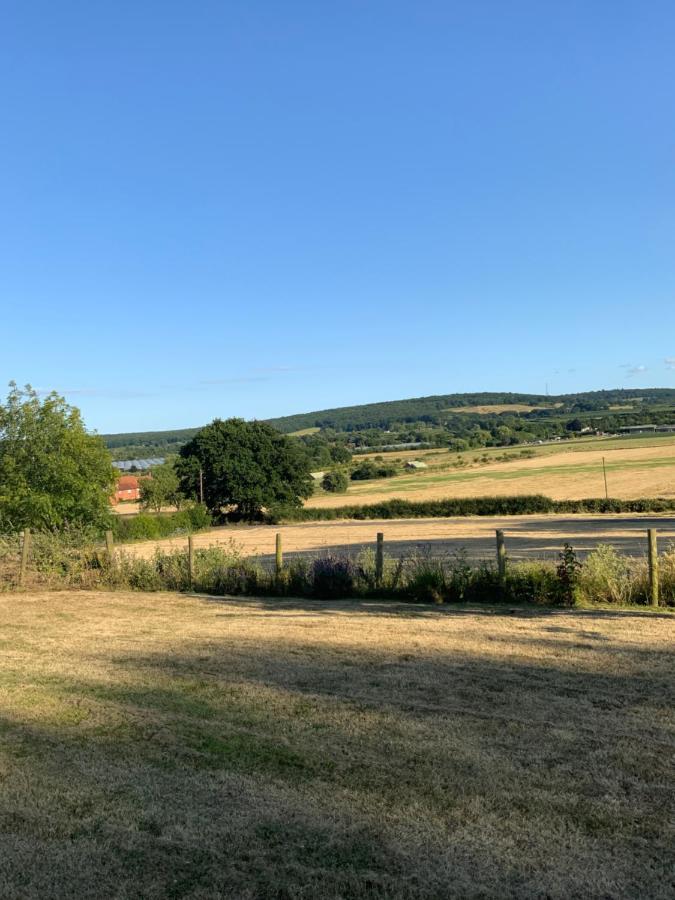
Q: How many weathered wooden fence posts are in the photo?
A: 7